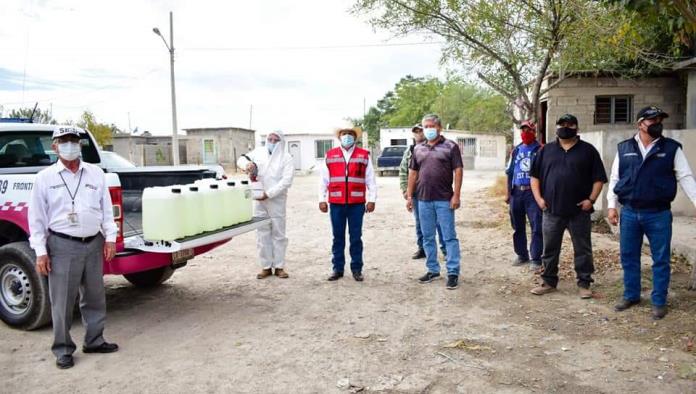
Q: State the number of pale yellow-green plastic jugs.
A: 5